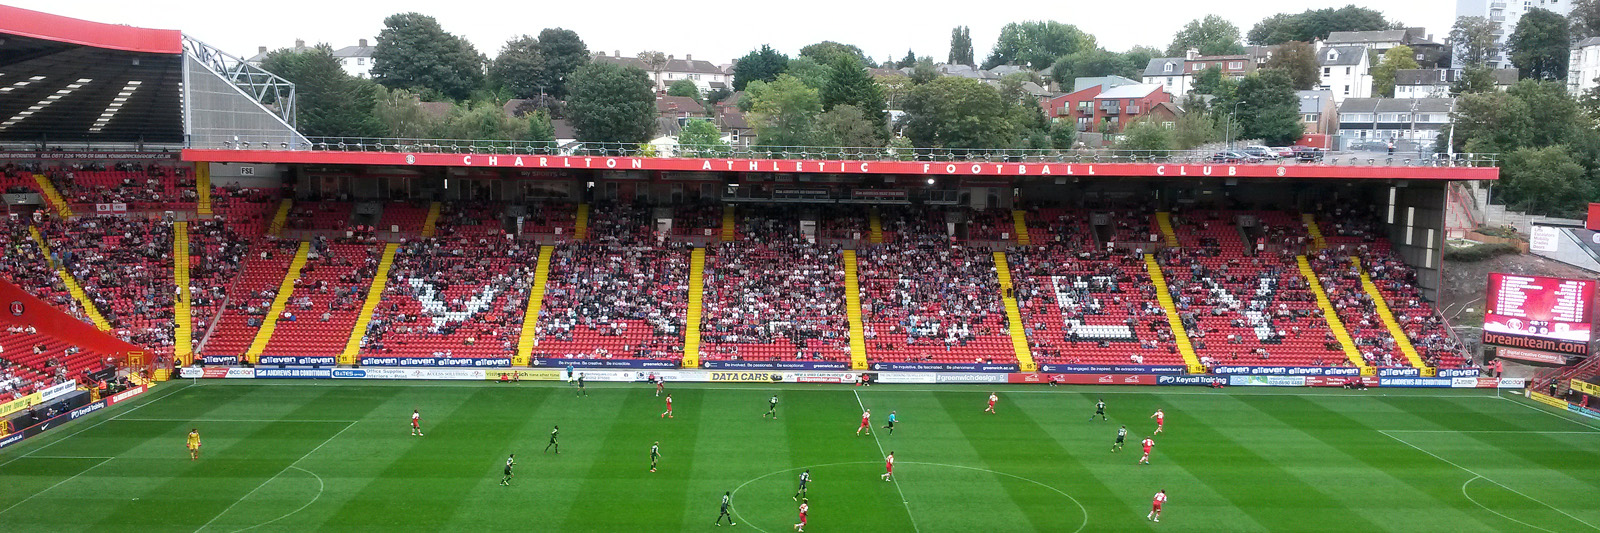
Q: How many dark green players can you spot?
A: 9